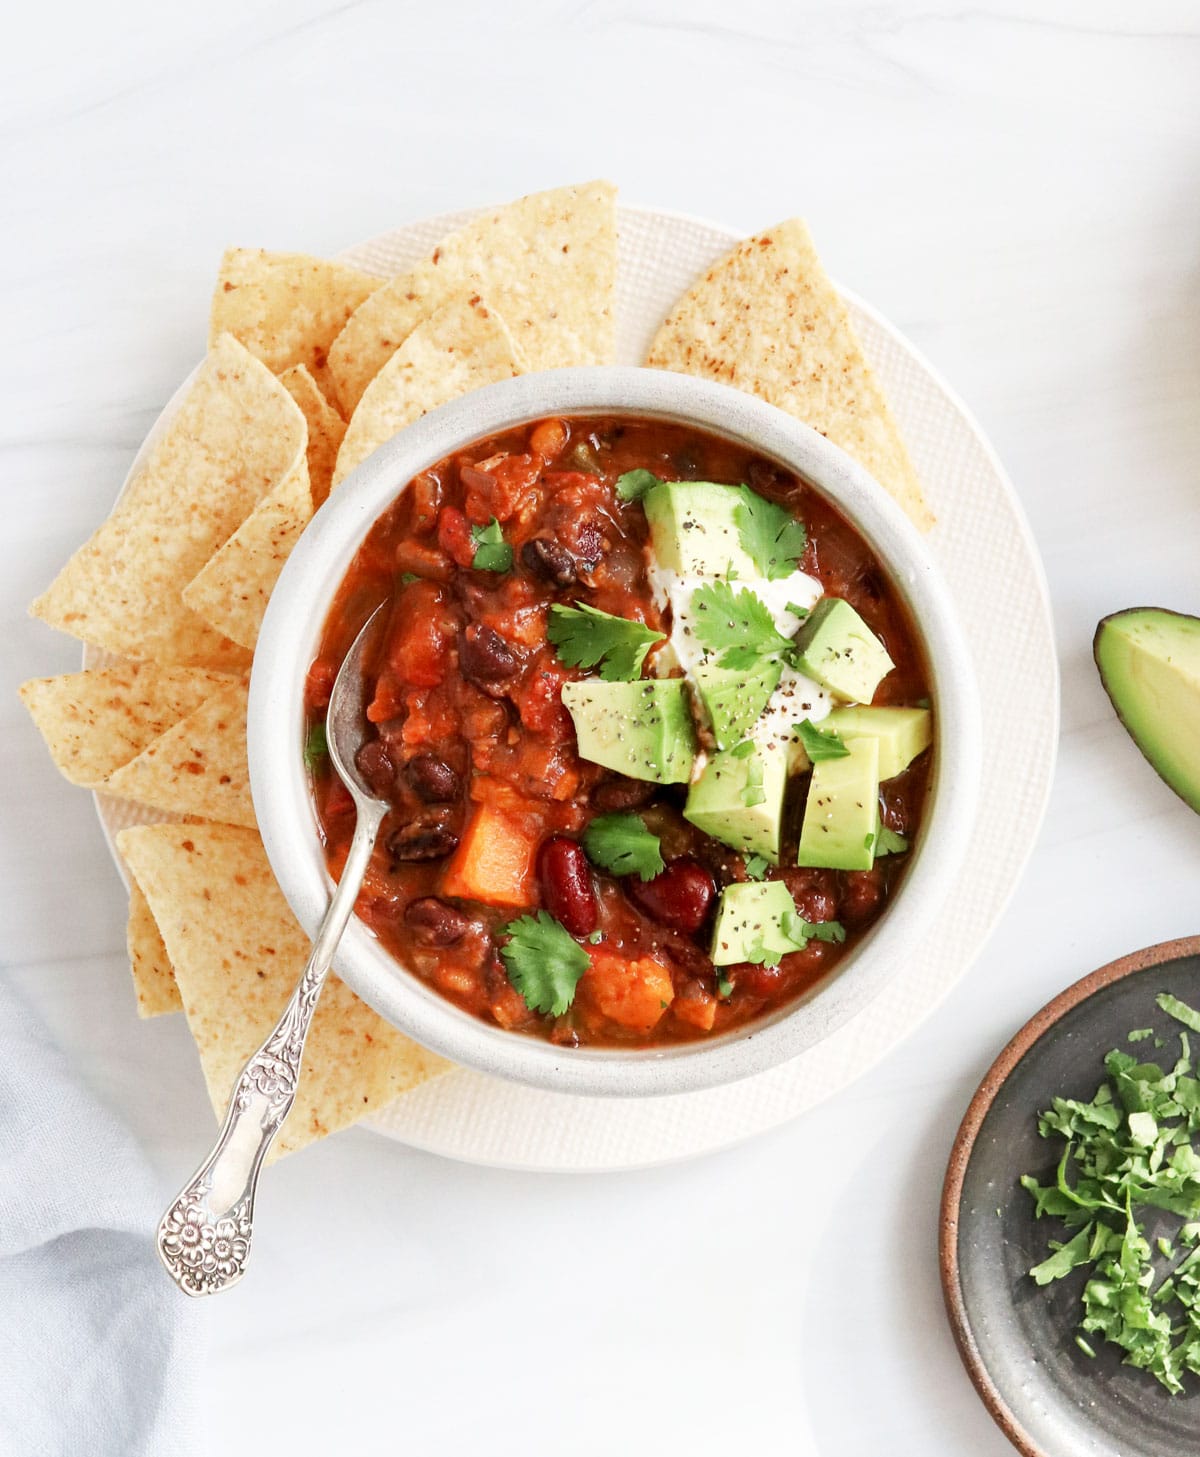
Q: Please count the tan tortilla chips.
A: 11